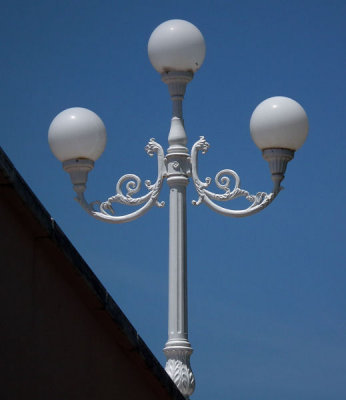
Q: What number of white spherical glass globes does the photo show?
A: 3